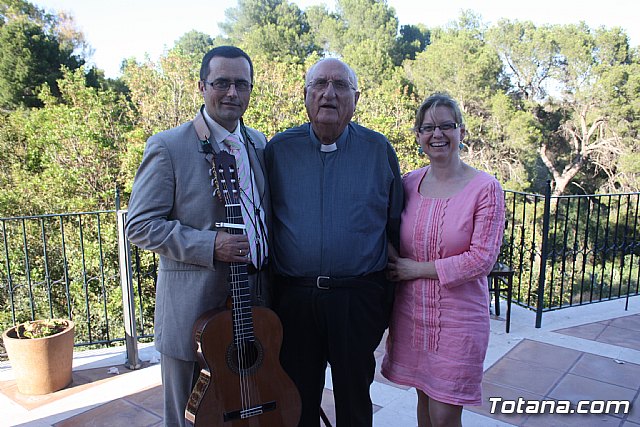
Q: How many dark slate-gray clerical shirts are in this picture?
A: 1